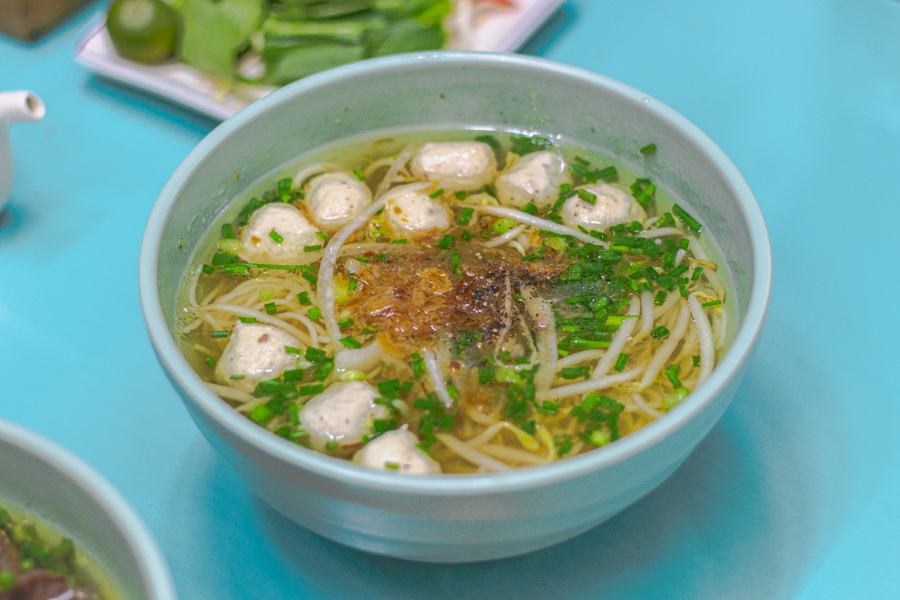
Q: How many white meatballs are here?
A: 9